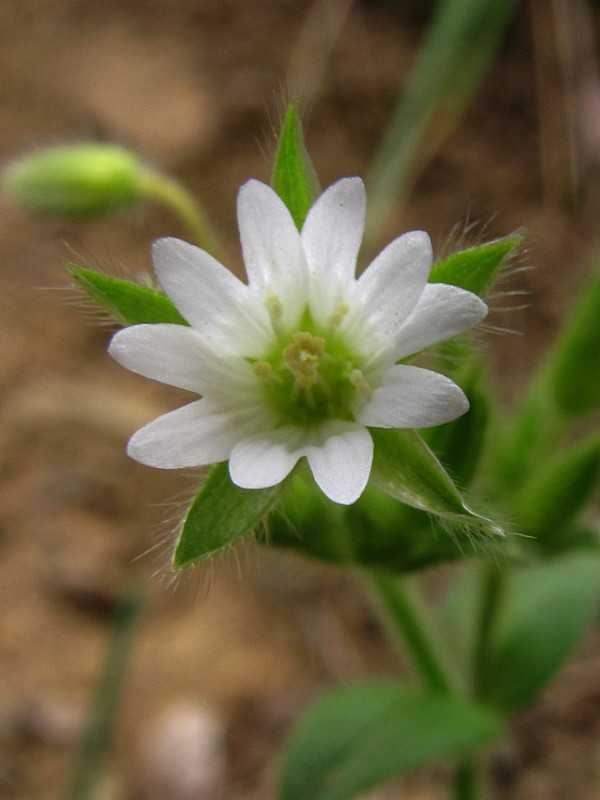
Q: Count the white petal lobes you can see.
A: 10